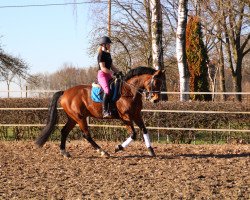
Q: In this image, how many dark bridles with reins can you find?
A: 1